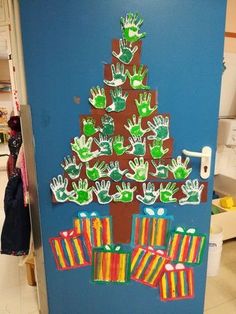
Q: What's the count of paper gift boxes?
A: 7